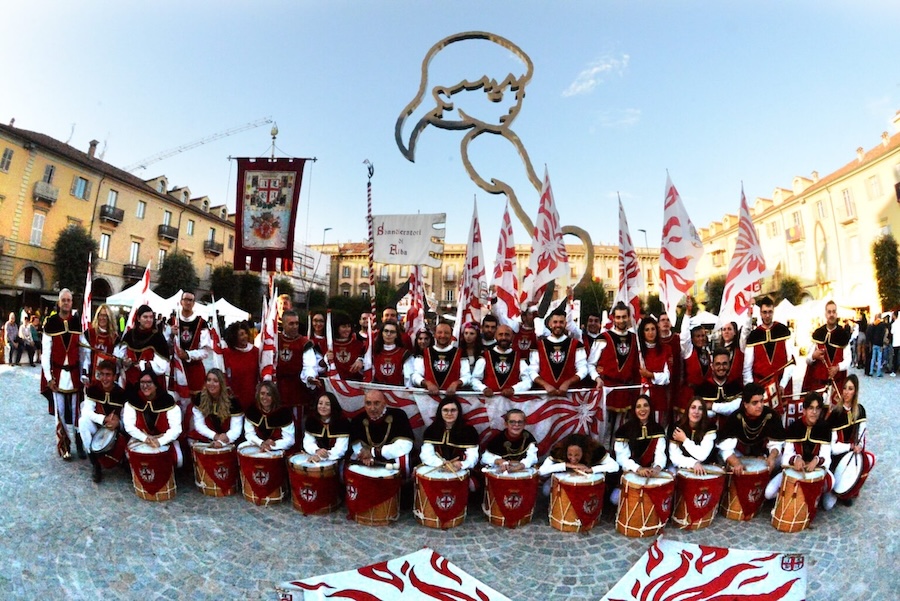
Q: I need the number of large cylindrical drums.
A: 12